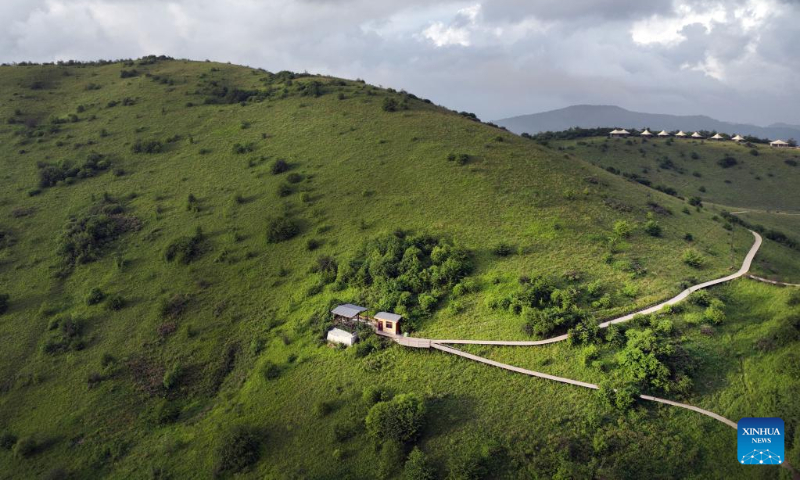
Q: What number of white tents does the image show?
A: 8